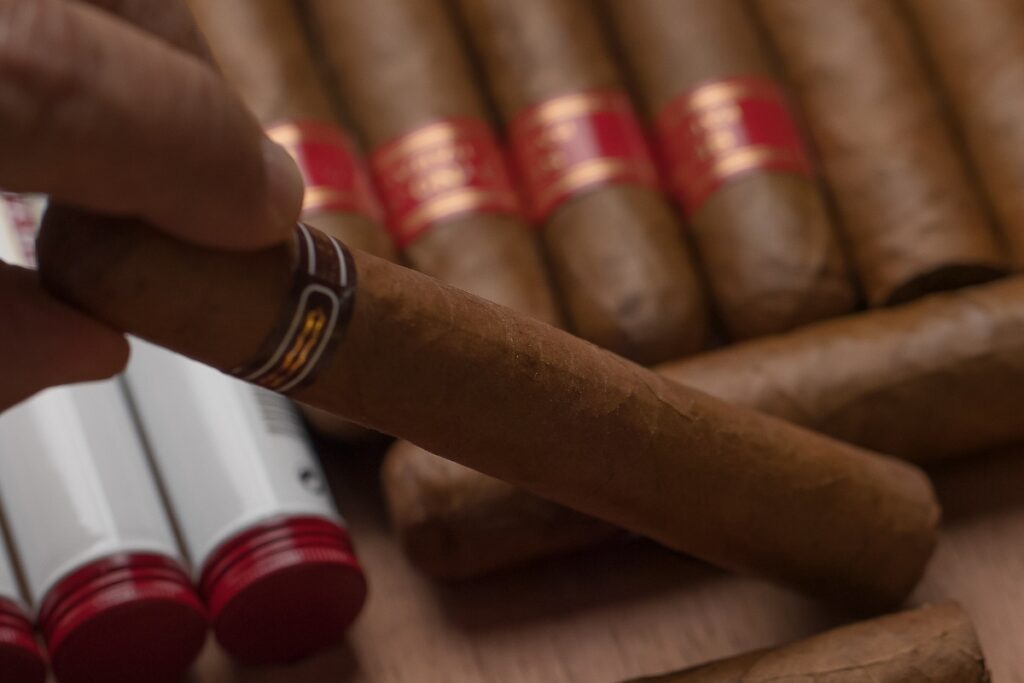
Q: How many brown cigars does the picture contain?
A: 9